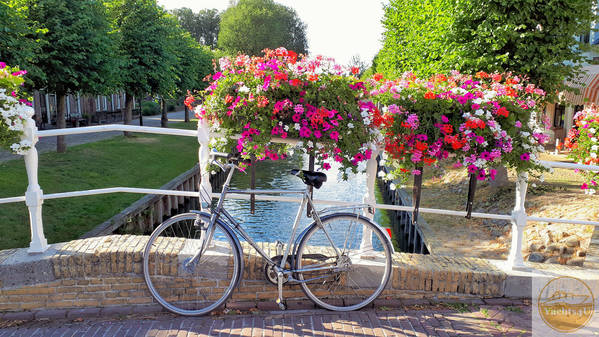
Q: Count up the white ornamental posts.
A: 4